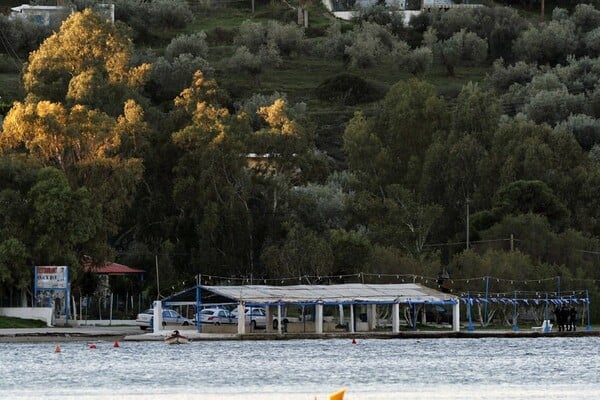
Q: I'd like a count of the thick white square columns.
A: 5